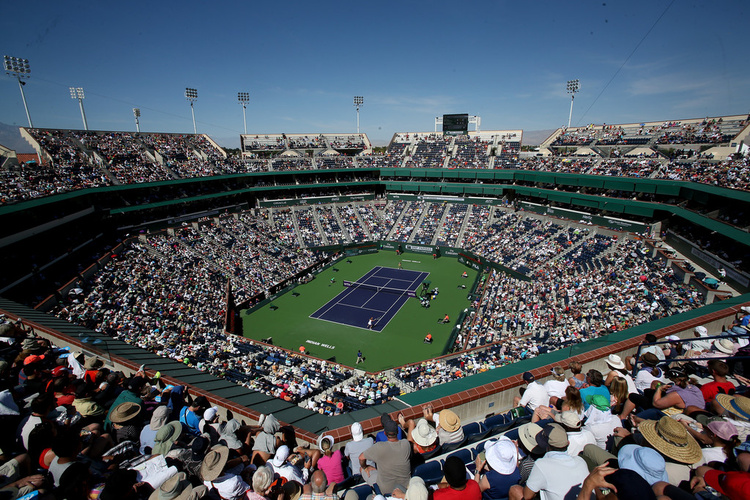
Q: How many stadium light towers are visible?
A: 7